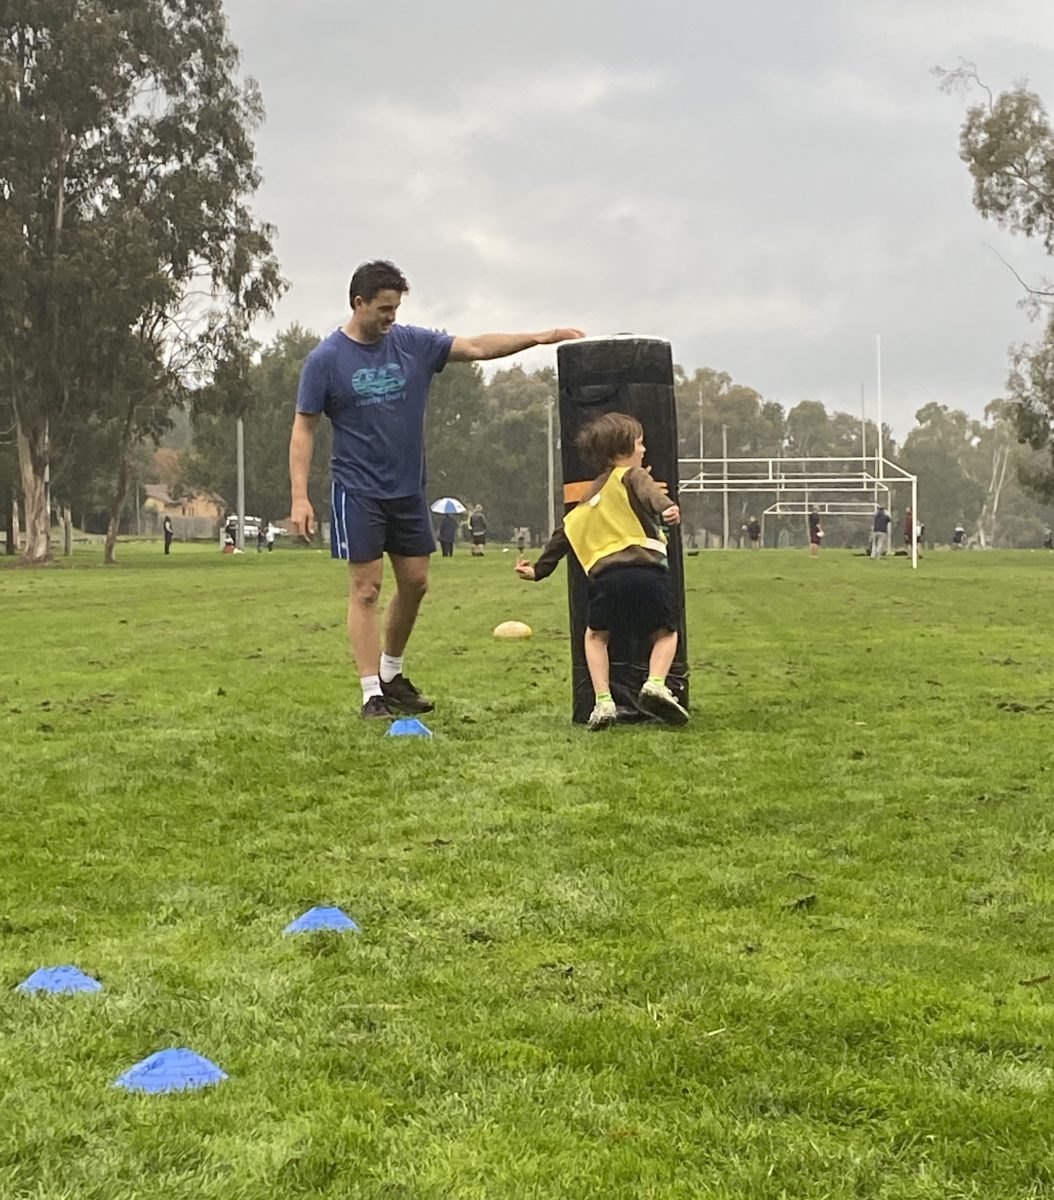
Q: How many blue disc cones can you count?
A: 4